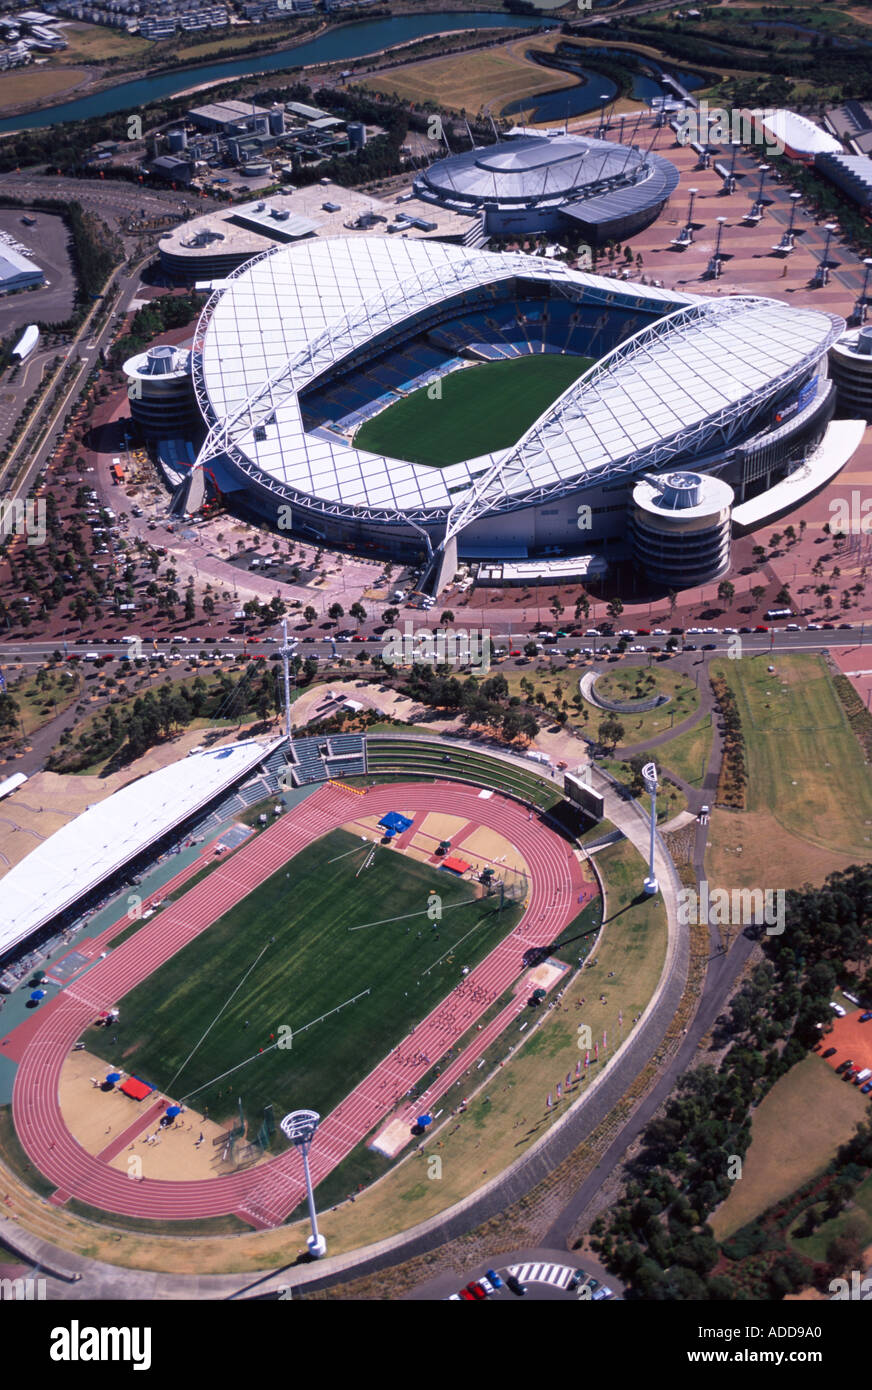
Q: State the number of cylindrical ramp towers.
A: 3